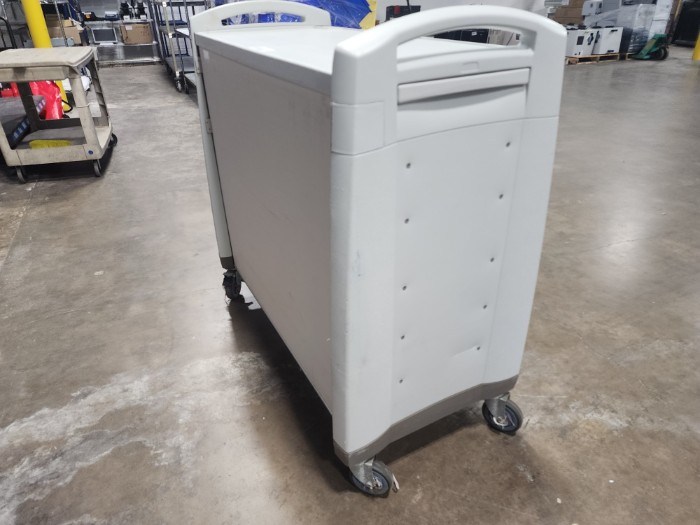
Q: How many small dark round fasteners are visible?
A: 10